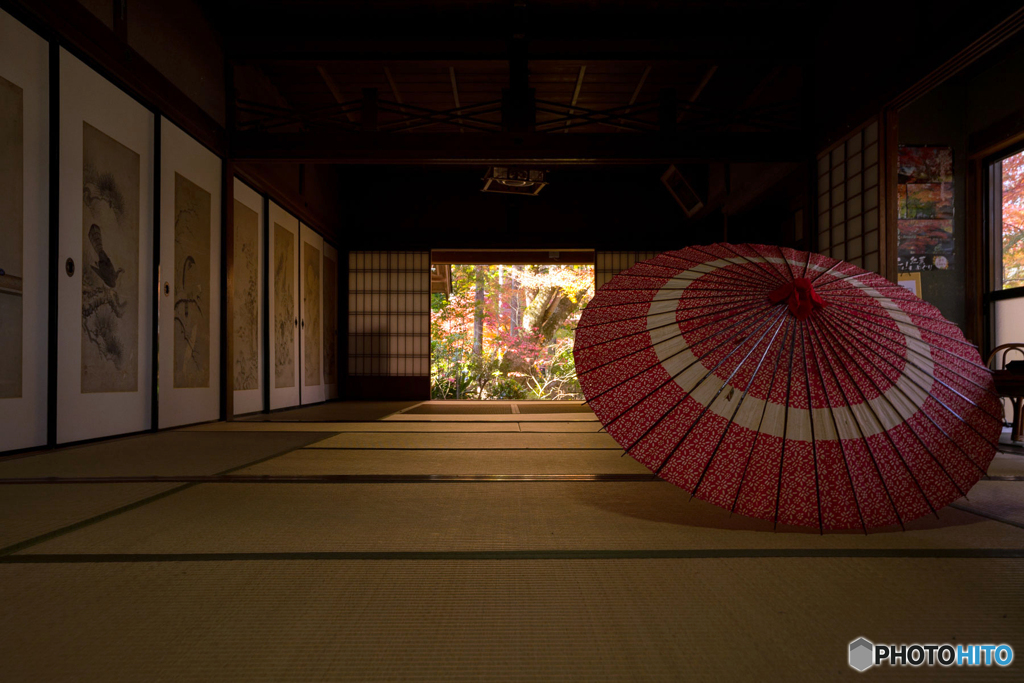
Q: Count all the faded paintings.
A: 7